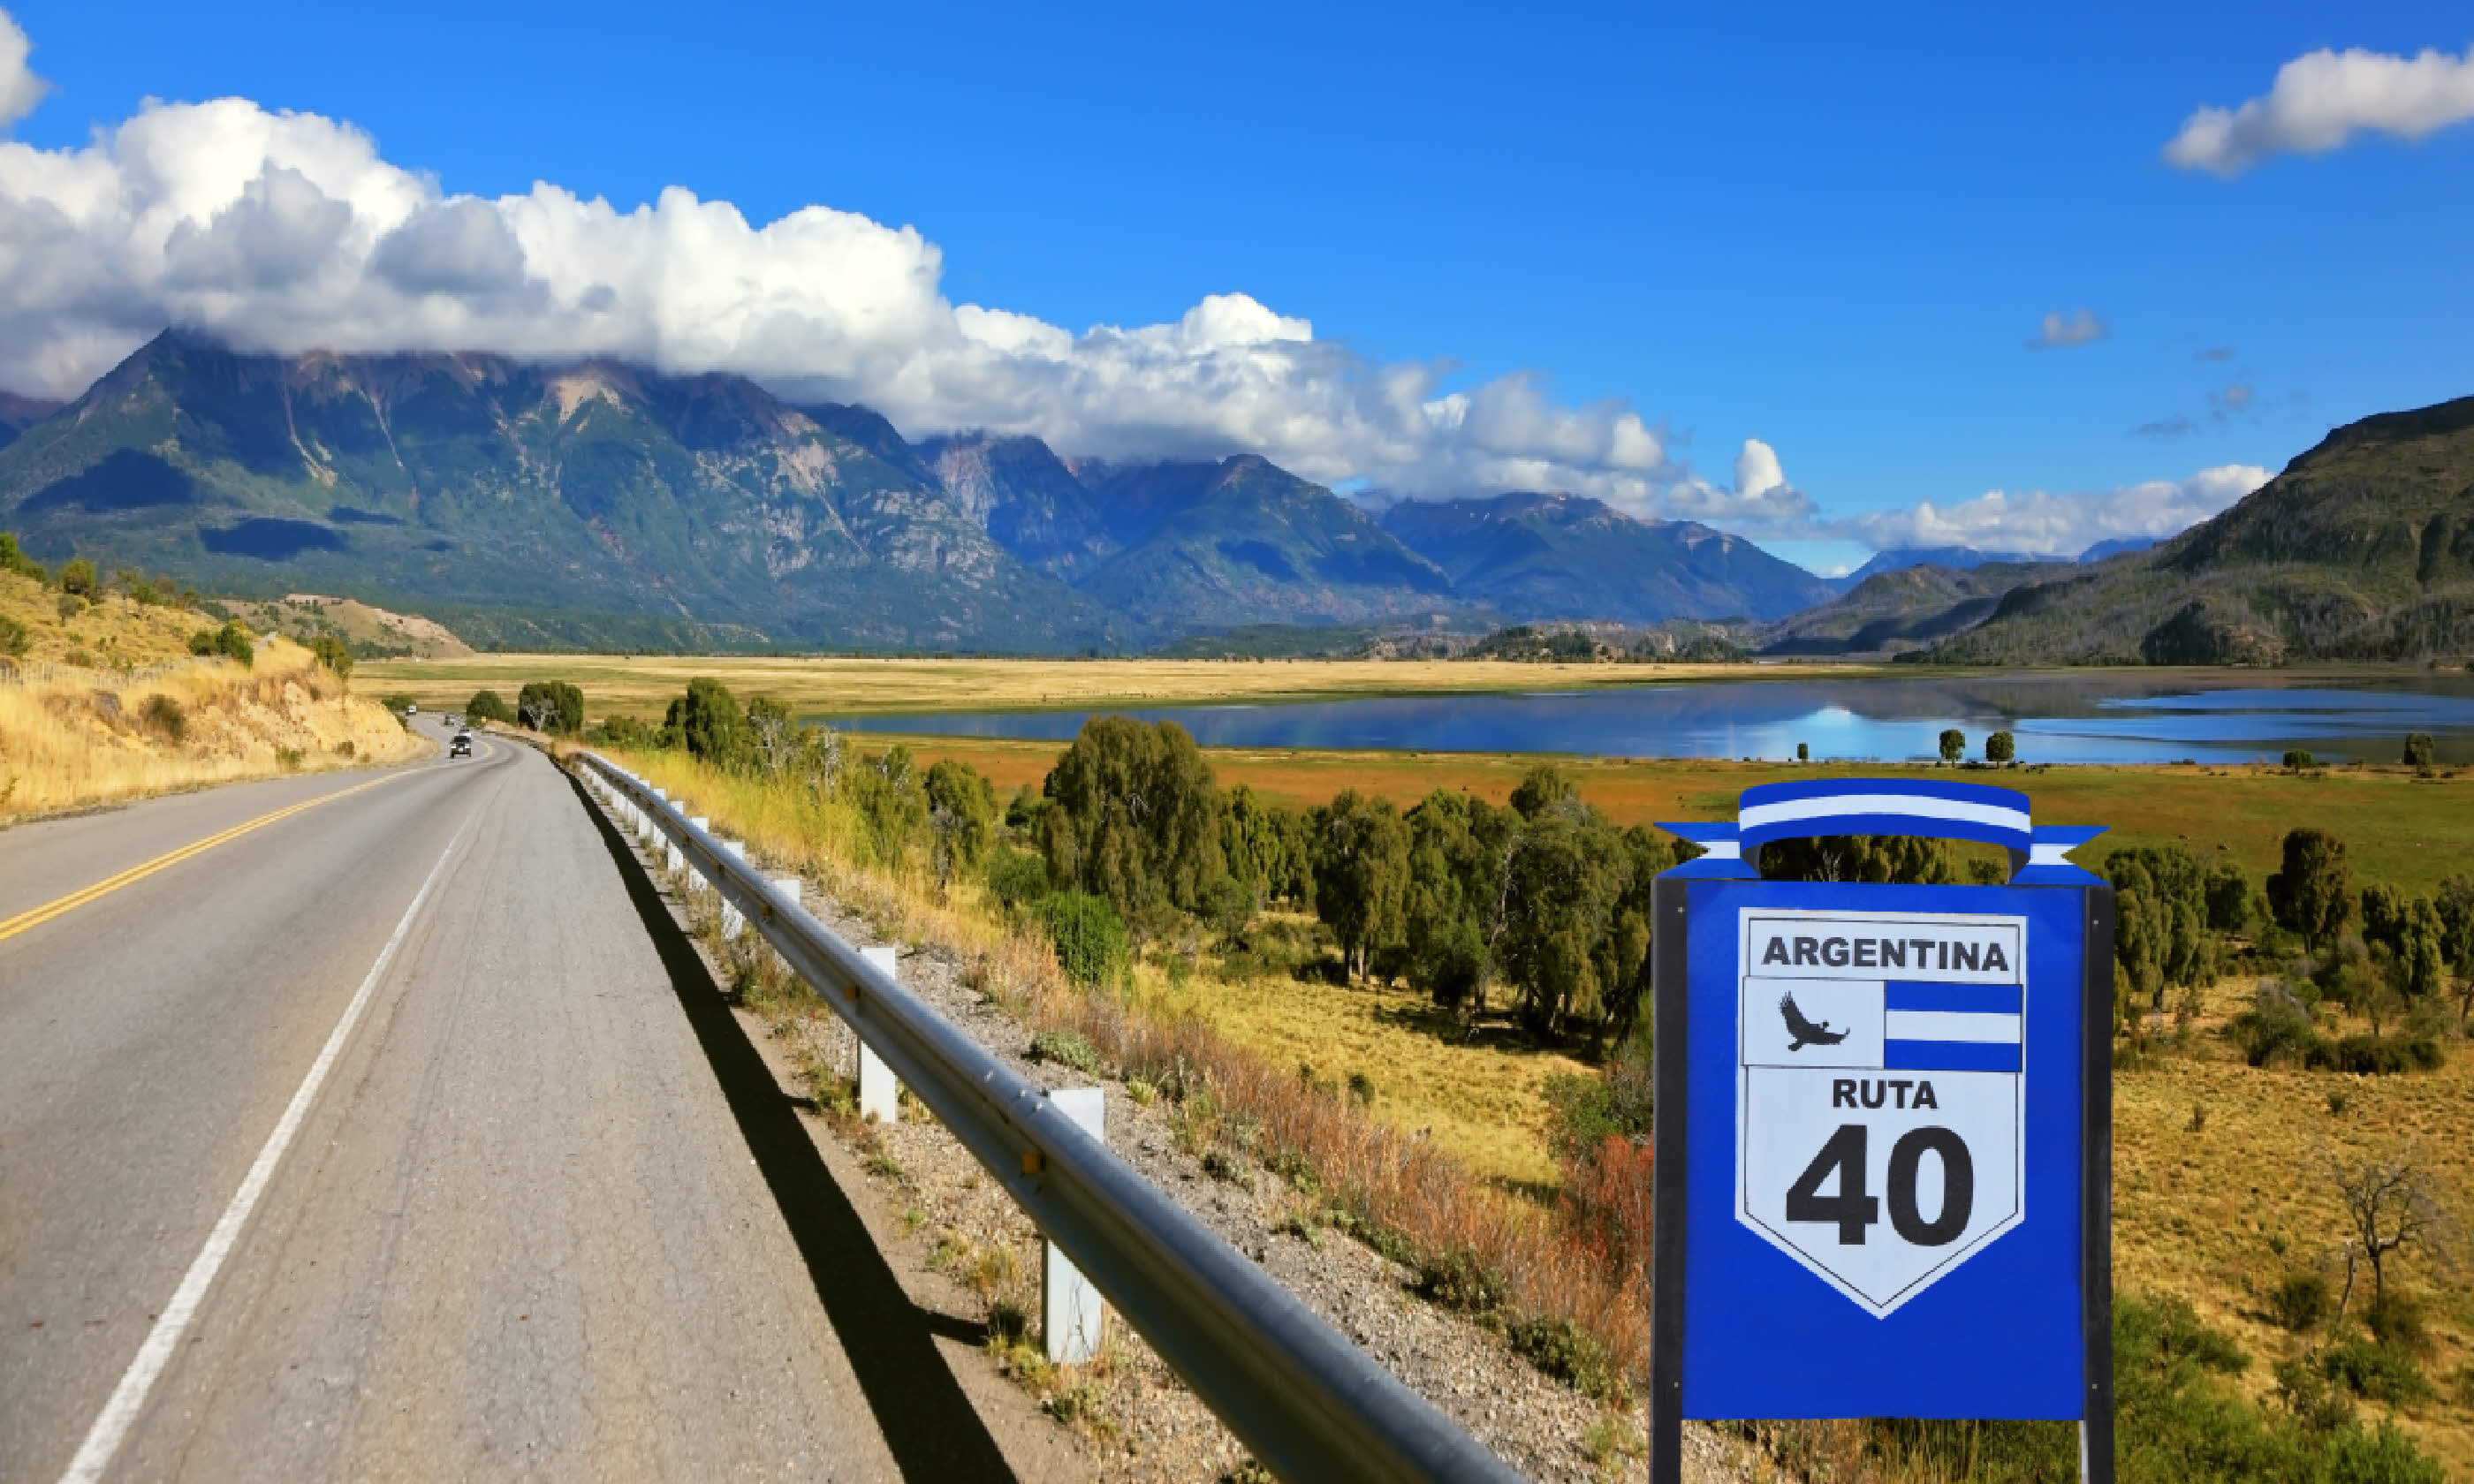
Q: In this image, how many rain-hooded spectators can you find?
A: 0